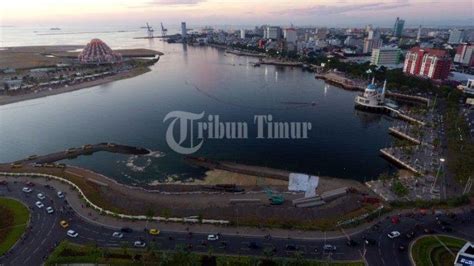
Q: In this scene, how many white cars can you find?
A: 11